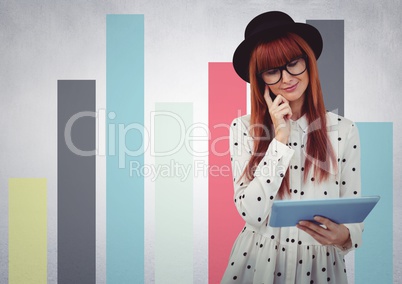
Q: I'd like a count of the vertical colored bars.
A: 7